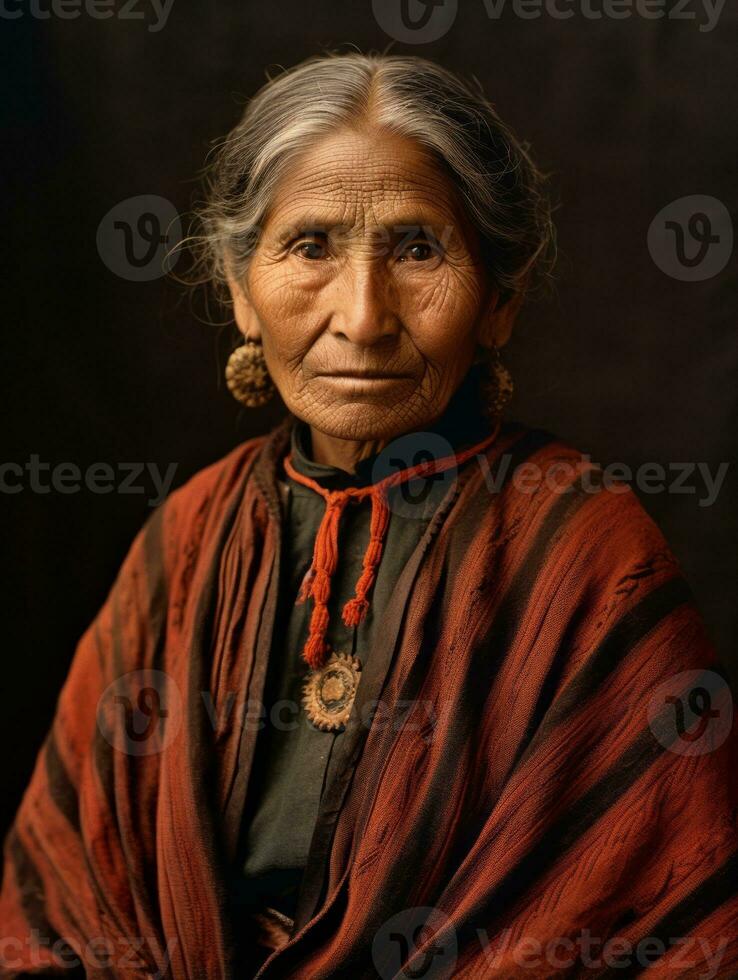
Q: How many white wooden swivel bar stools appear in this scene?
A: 0